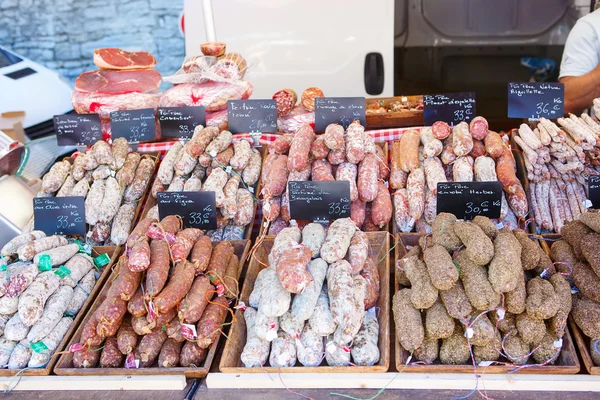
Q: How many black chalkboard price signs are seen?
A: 12